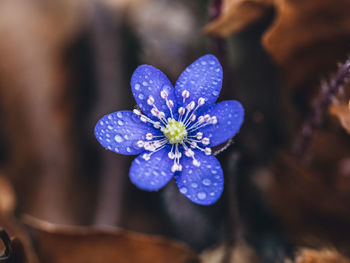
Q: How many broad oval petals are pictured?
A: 6